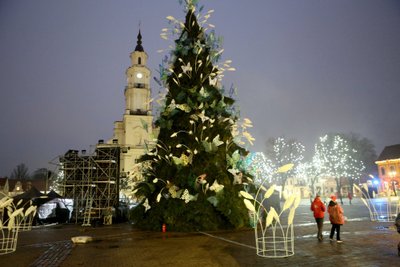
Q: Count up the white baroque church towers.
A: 1